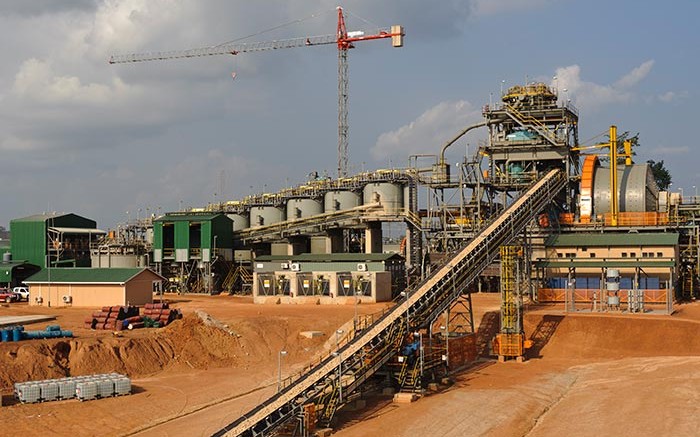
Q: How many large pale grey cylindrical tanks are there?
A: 5